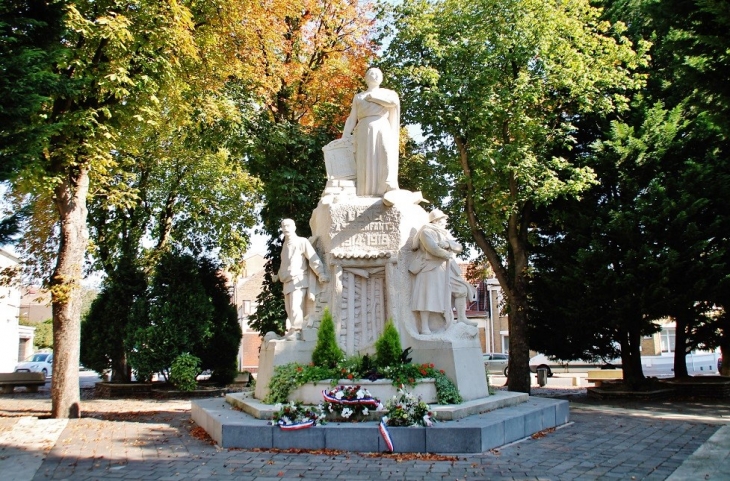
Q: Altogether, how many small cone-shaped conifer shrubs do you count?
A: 2